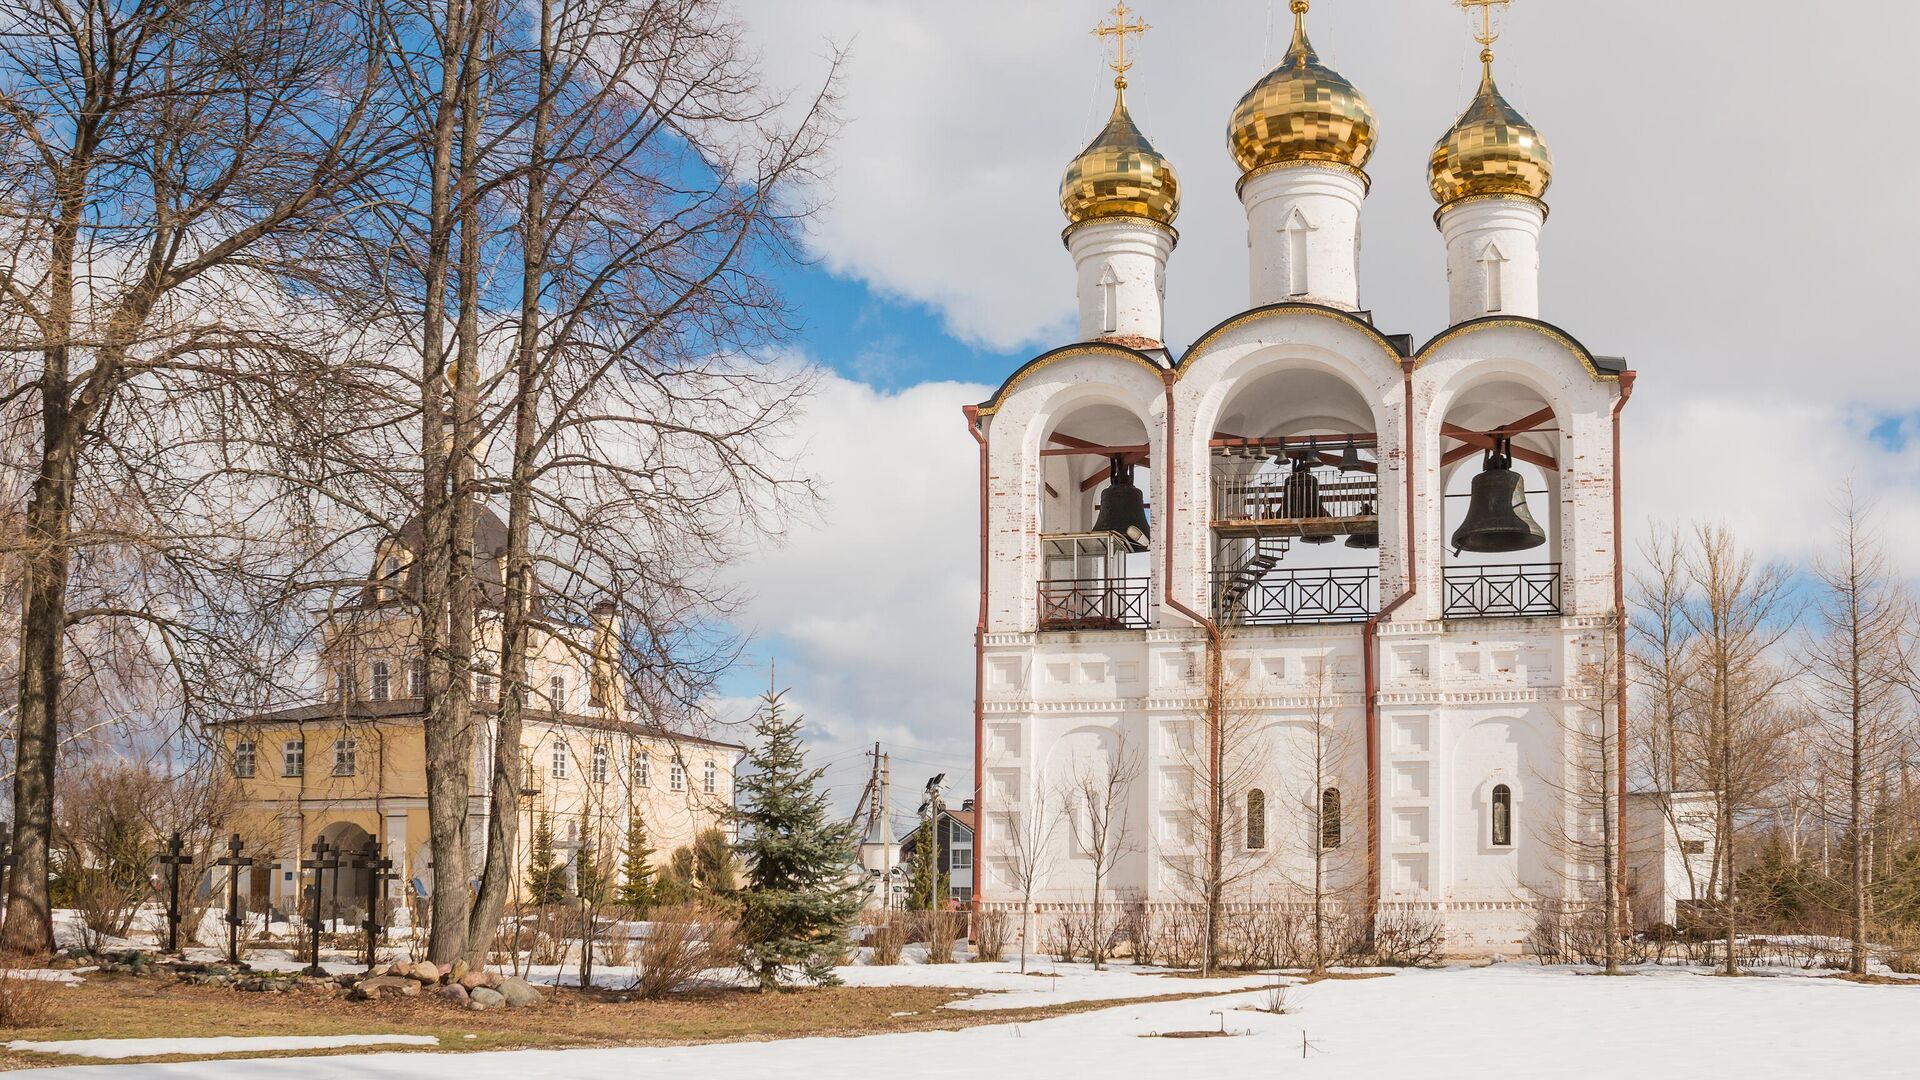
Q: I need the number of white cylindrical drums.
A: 3